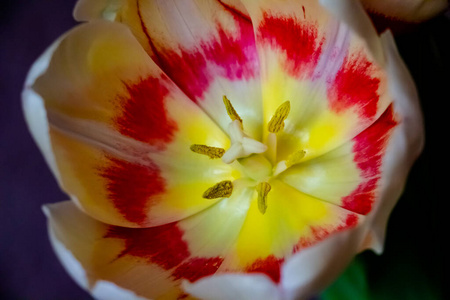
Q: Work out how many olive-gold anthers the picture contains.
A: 6